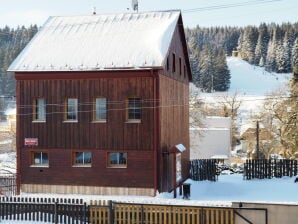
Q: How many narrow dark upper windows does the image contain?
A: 4